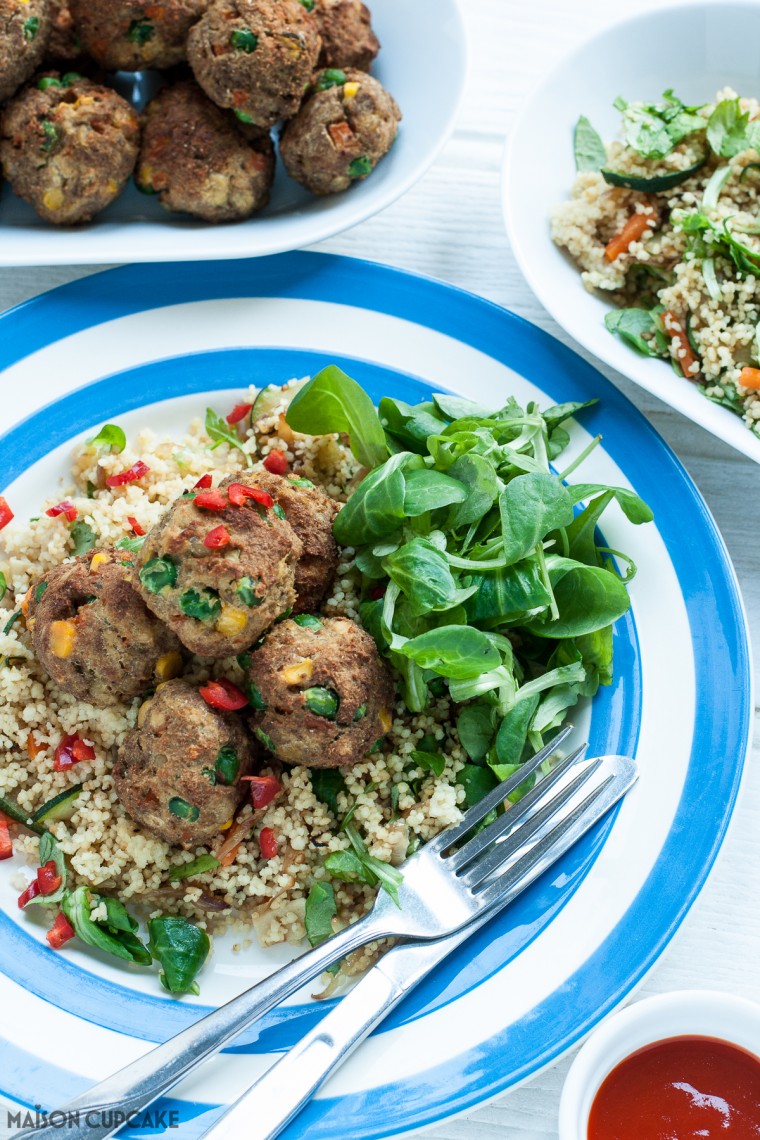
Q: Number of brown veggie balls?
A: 13